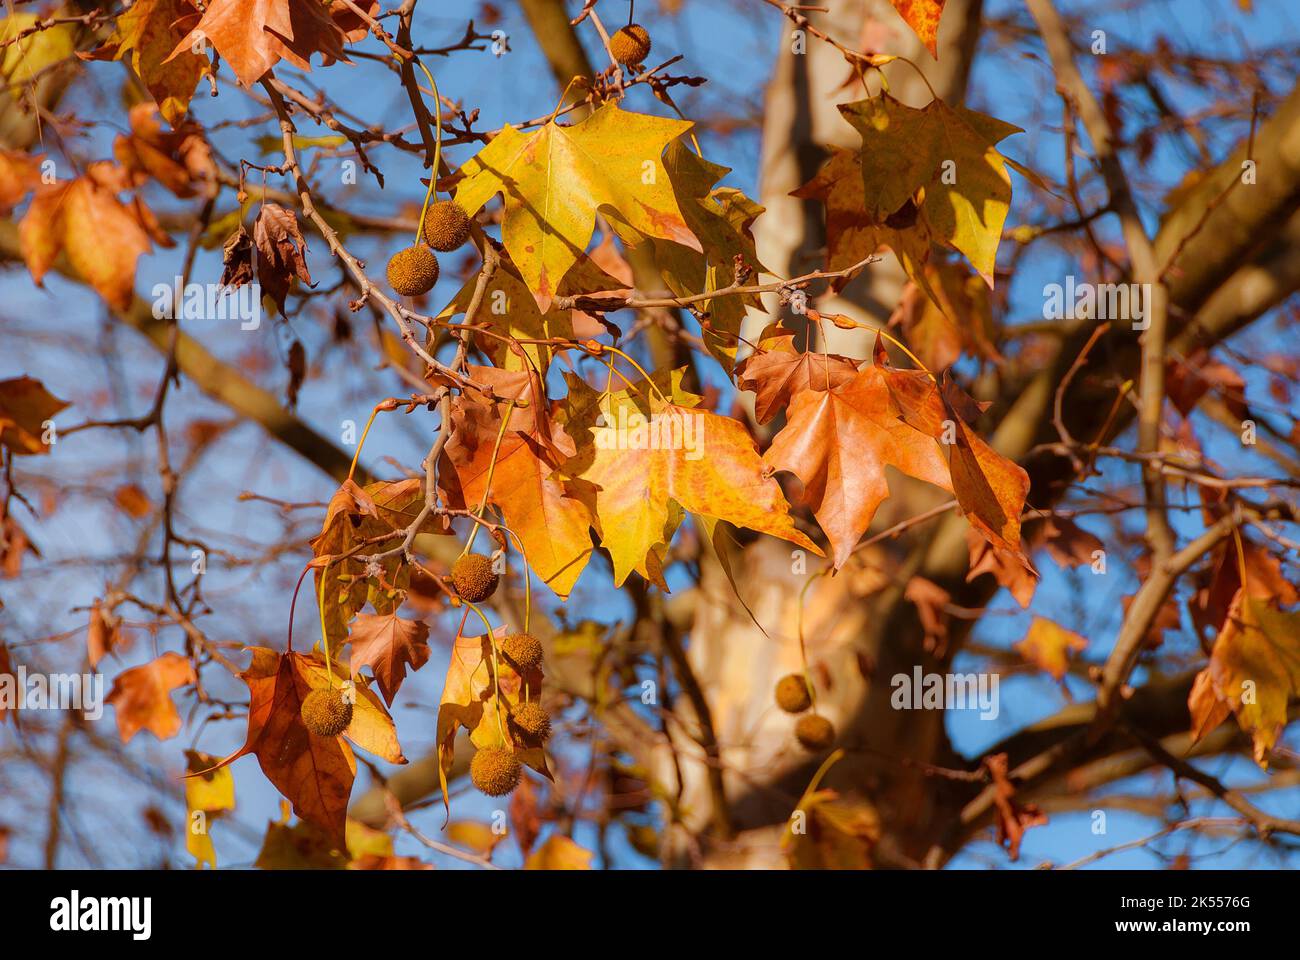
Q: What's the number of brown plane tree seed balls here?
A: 10